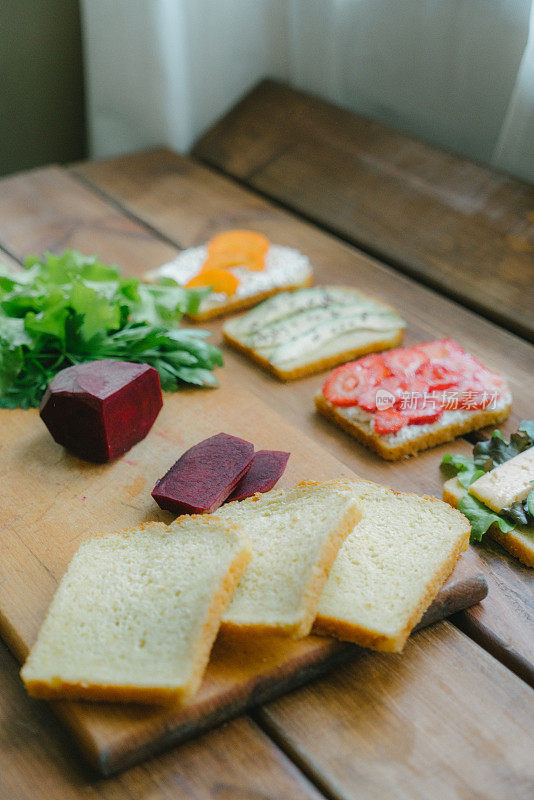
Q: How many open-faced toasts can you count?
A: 4